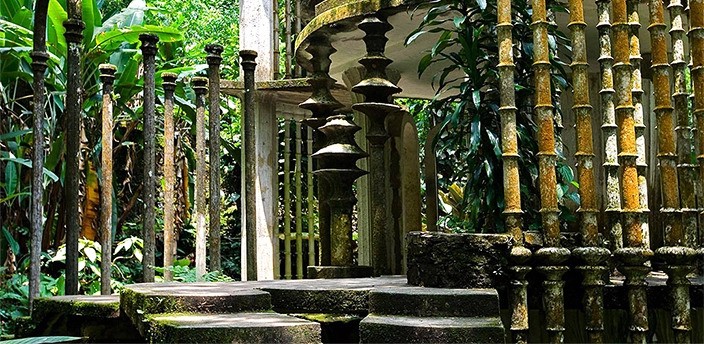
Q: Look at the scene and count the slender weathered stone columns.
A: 8